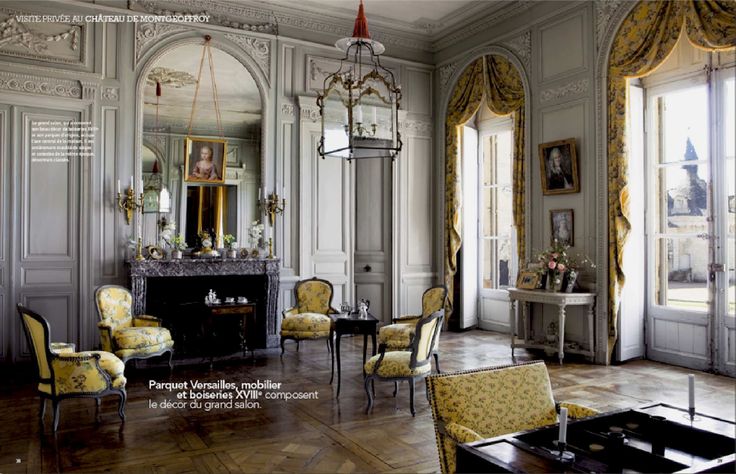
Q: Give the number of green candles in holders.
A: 0